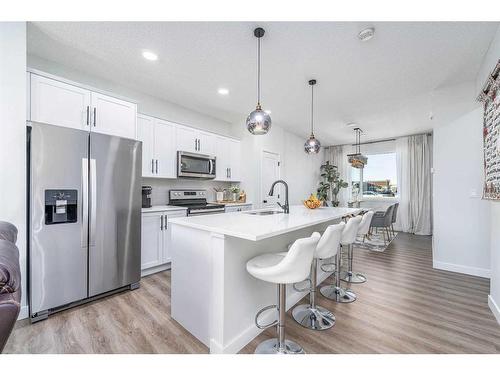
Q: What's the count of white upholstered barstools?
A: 4